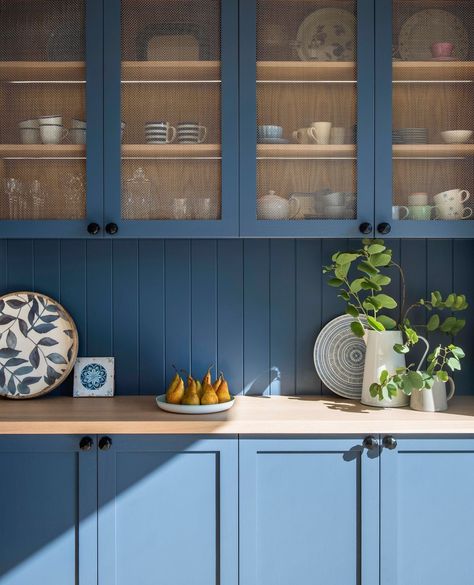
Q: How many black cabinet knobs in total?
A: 8